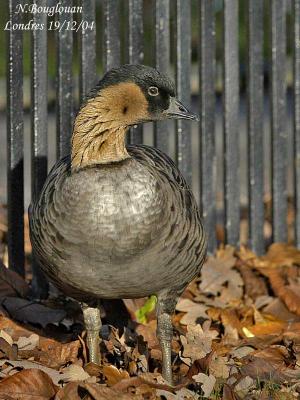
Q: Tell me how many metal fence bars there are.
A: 13